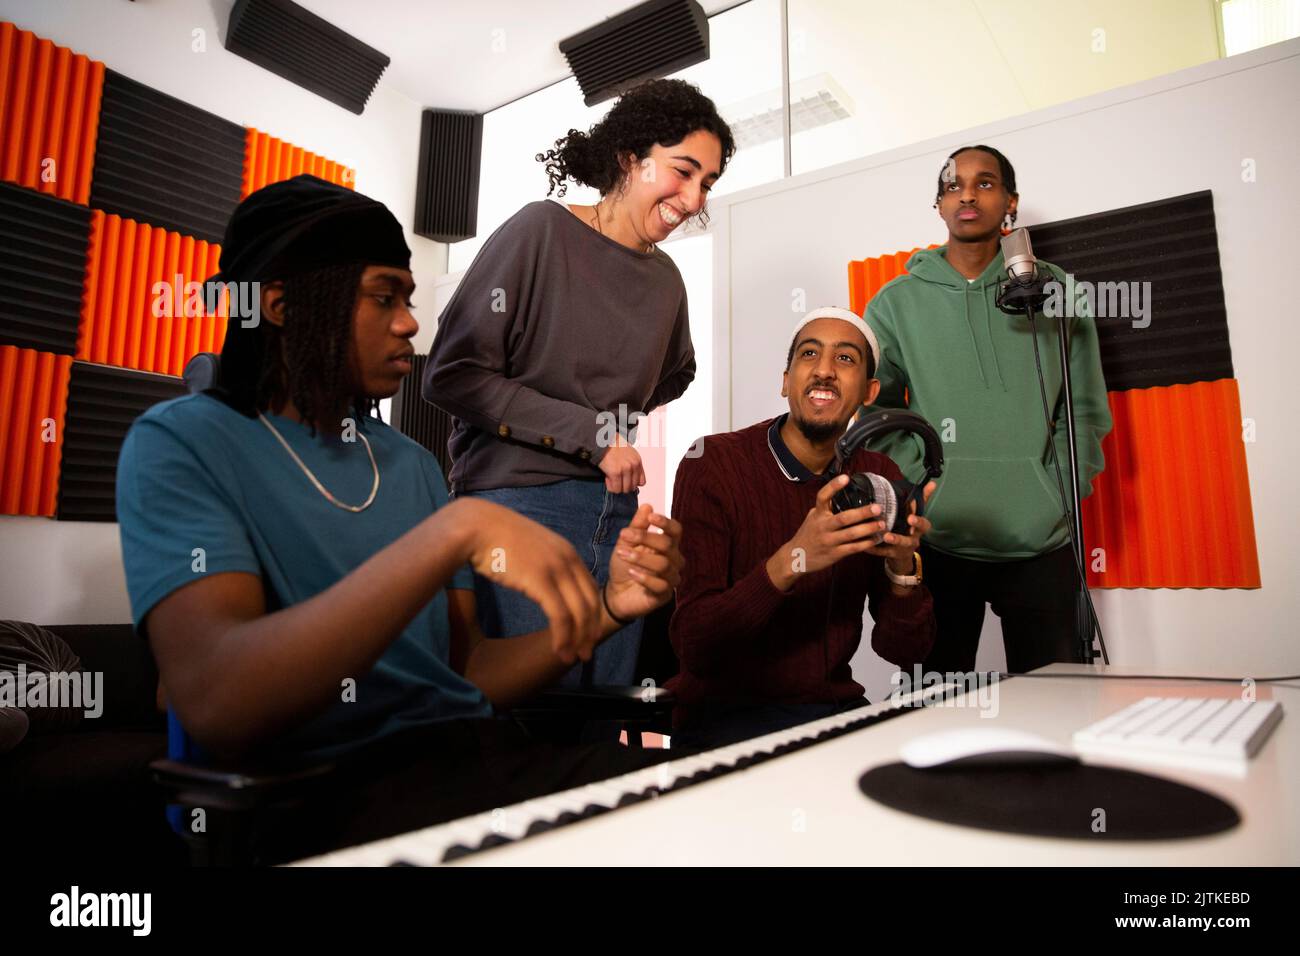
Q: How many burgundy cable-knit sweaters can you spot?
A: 1